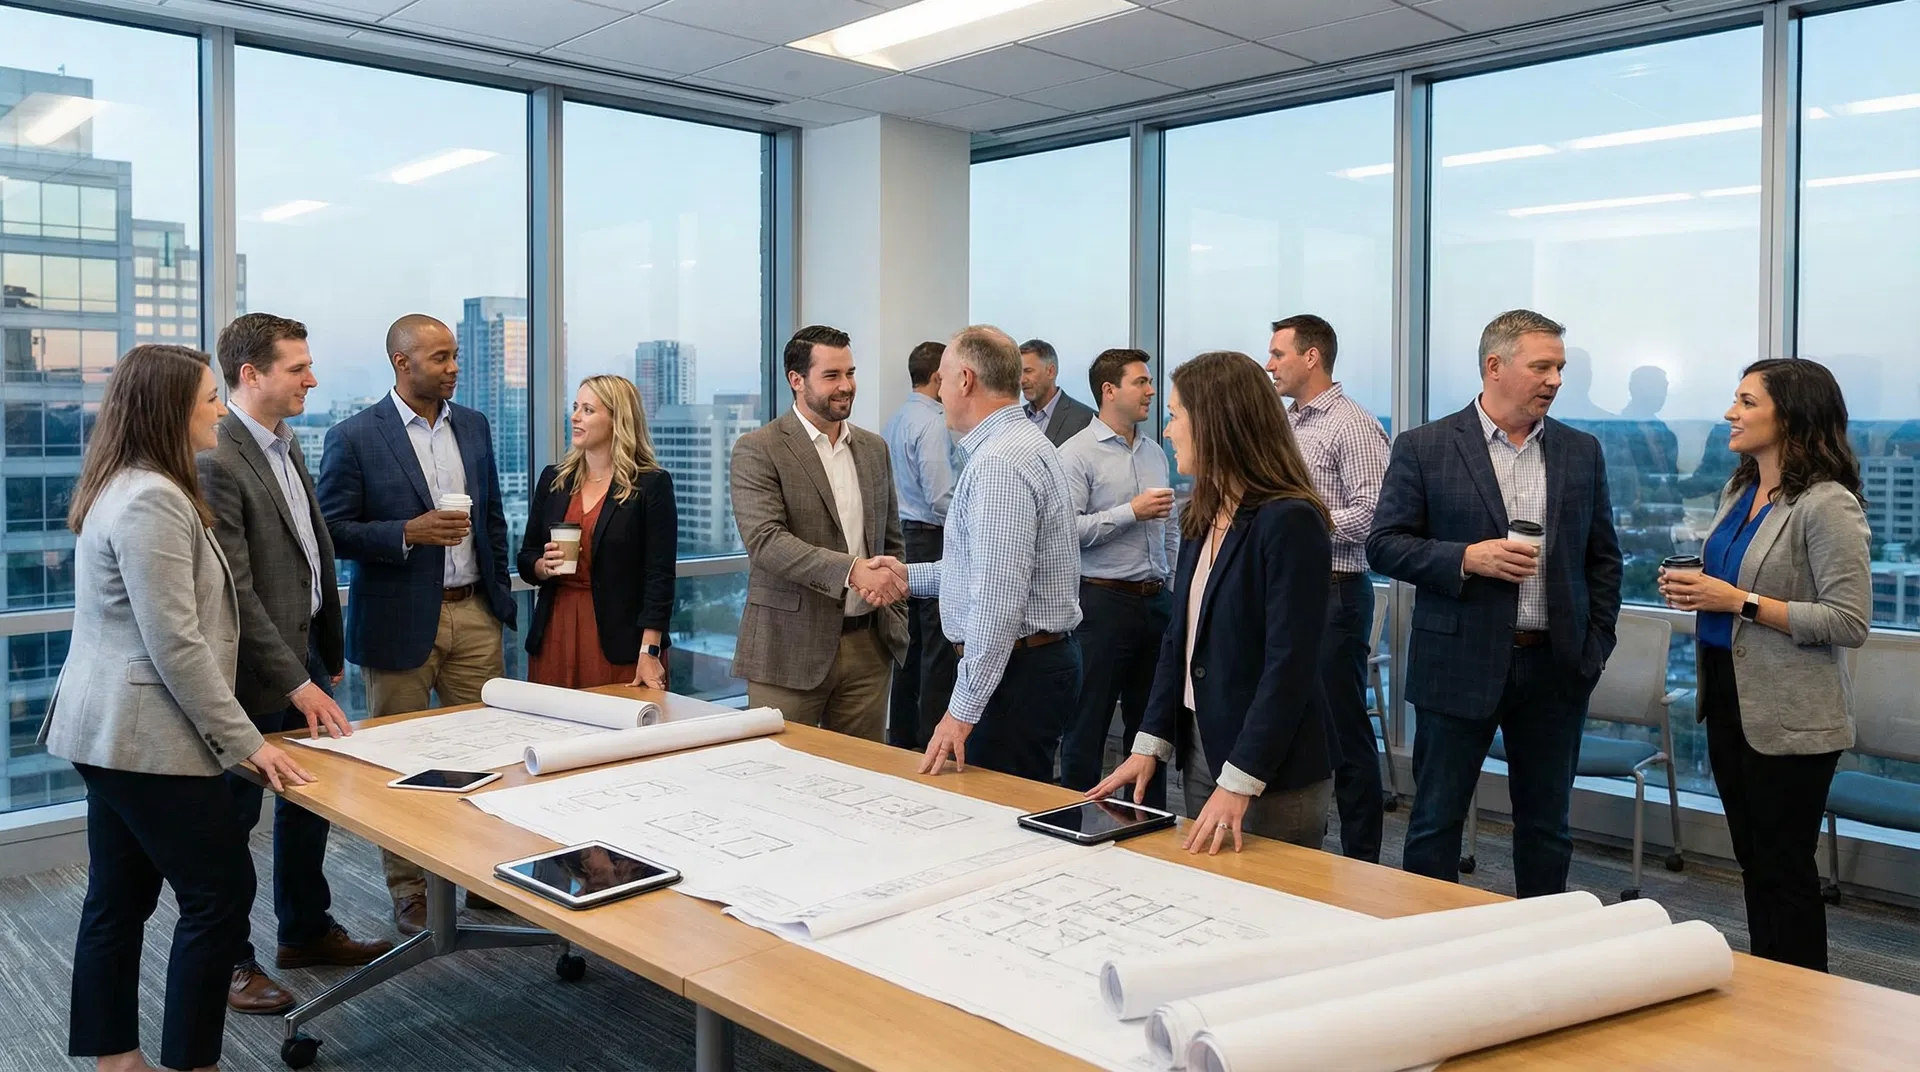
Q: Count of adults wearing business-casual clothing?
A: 13